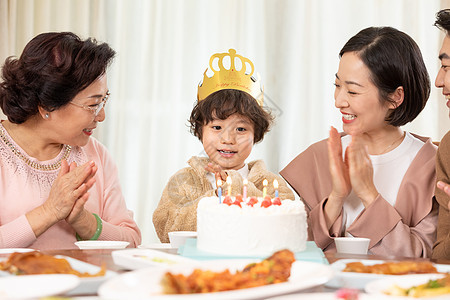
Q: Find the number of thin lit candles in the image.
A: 5